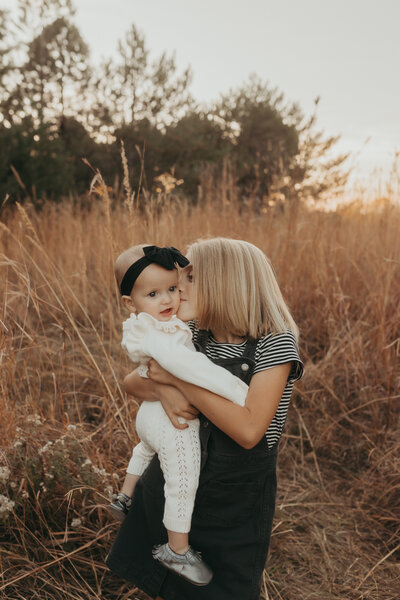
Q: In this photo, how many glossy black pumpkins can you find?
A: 0